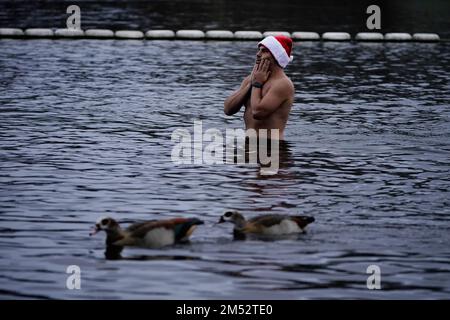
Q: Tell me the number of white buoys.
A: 15